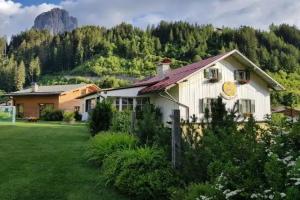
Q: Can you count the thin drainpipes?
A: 2